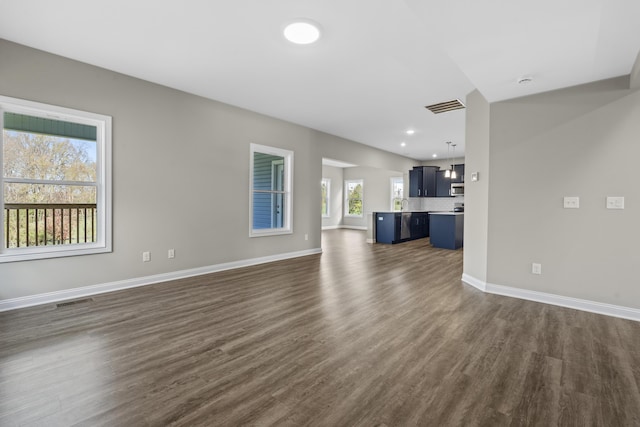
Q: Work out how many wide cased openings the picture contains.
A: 1